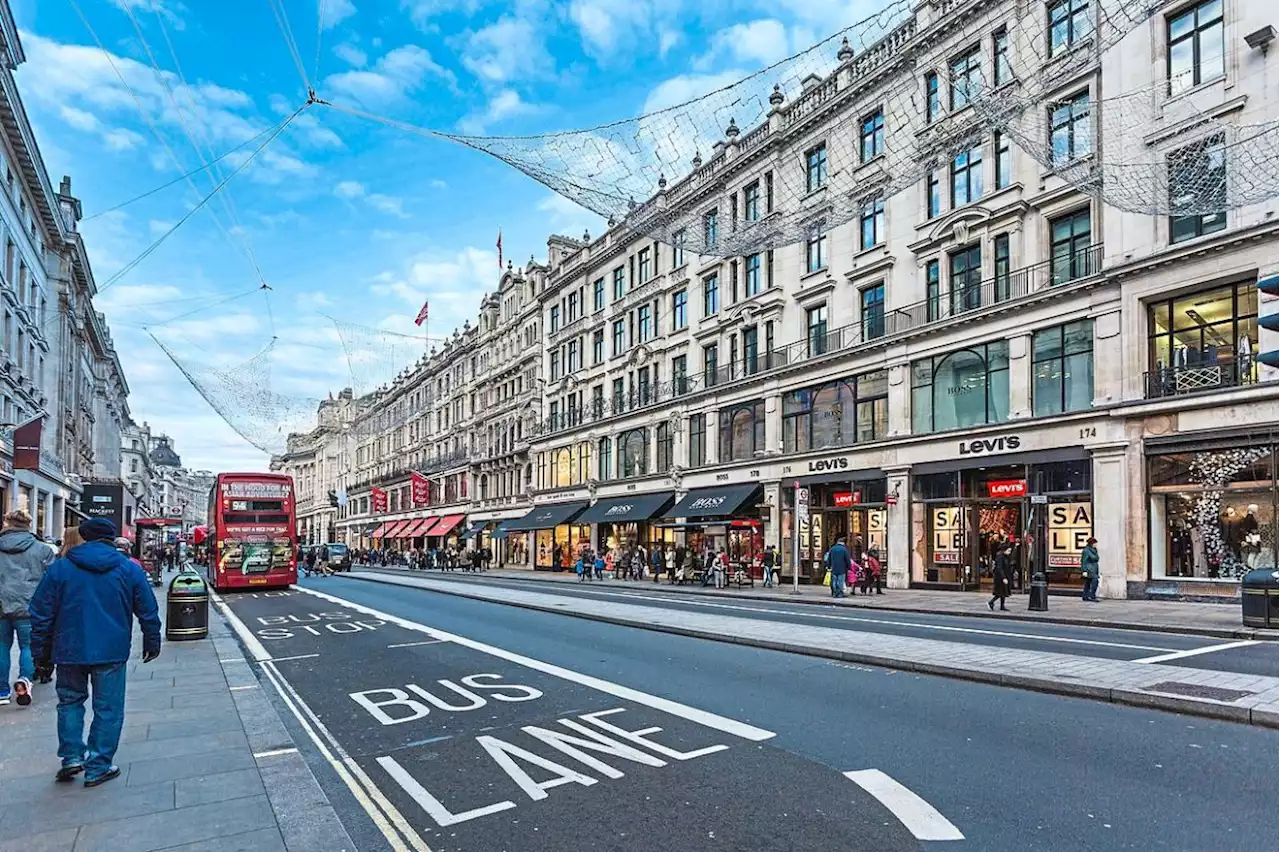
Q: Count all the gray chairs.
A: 0